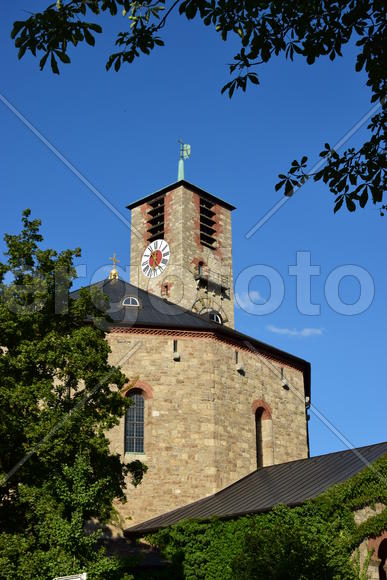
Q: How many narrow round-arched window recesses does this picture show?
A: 2